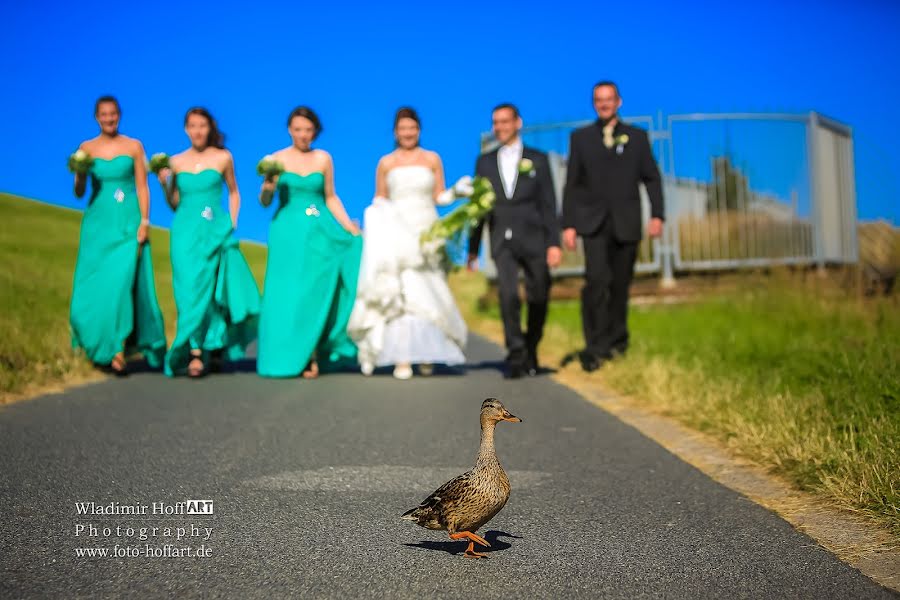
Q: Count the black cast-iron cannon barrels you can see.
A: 0